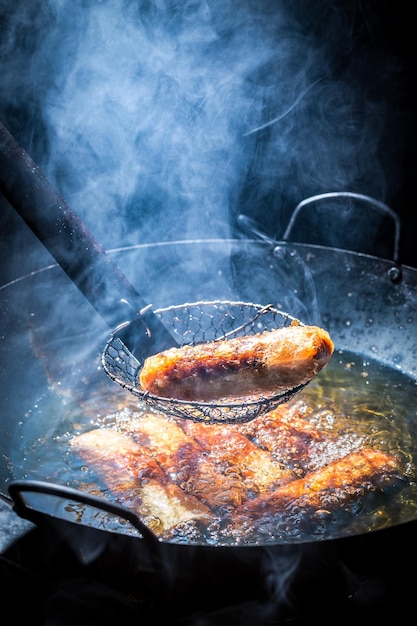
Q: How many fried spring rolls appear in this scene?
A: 6